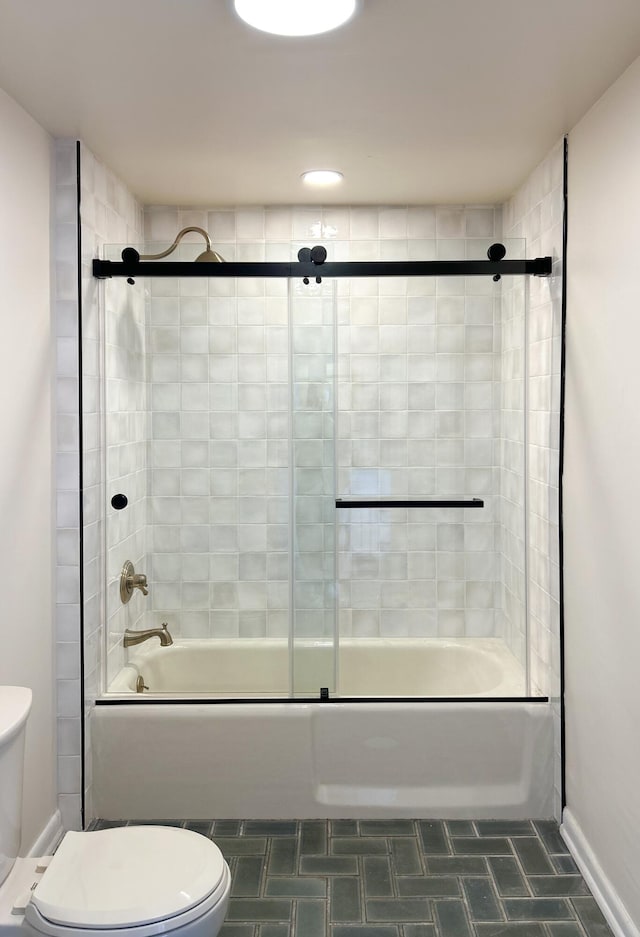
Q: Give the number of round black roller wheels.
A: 4